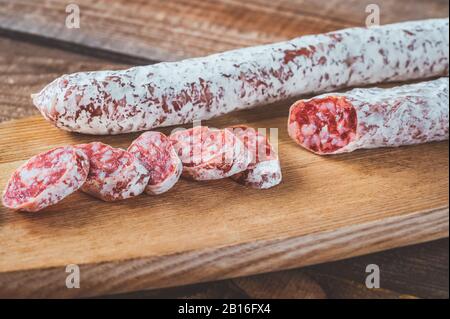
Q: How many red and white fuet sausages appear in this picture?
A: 2